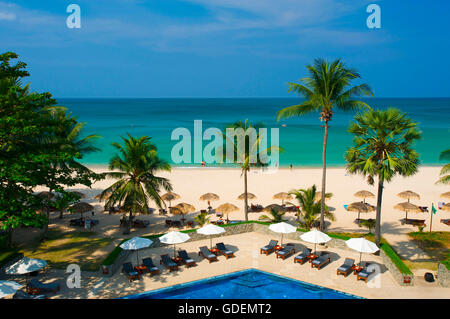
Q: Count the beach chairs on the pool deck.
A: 14